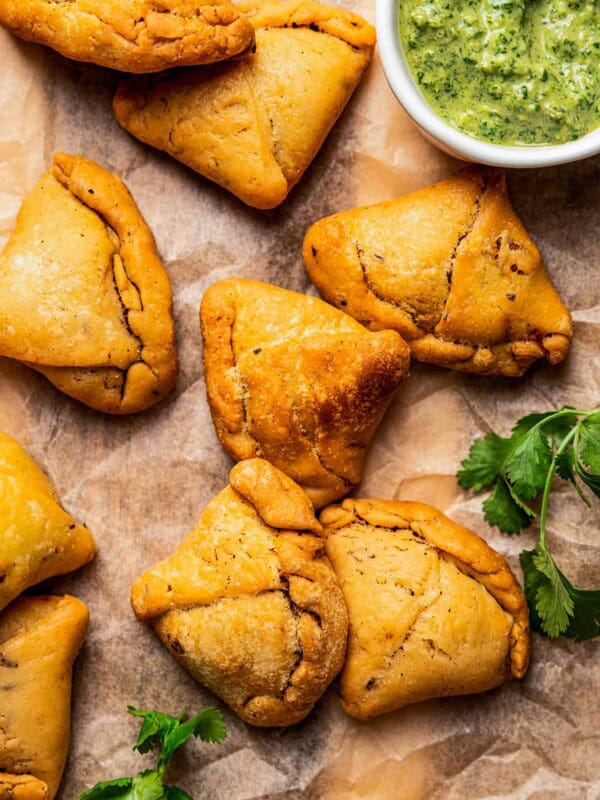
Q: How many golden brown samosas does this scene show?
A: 9